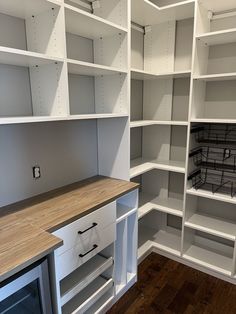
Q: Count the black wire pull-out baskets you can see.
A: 3